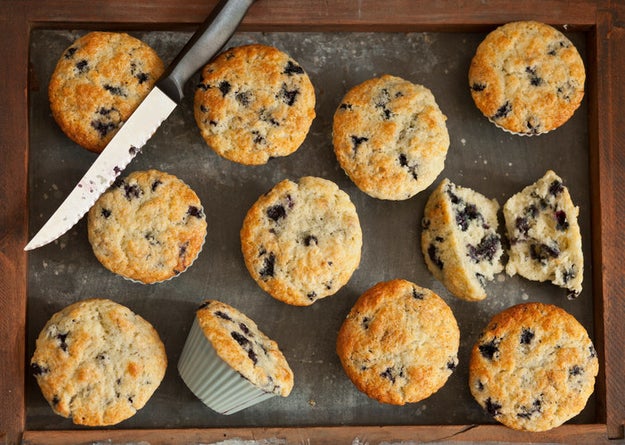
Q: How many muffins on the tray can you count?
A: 11